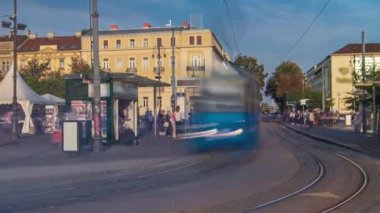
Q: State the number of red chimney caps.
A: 3